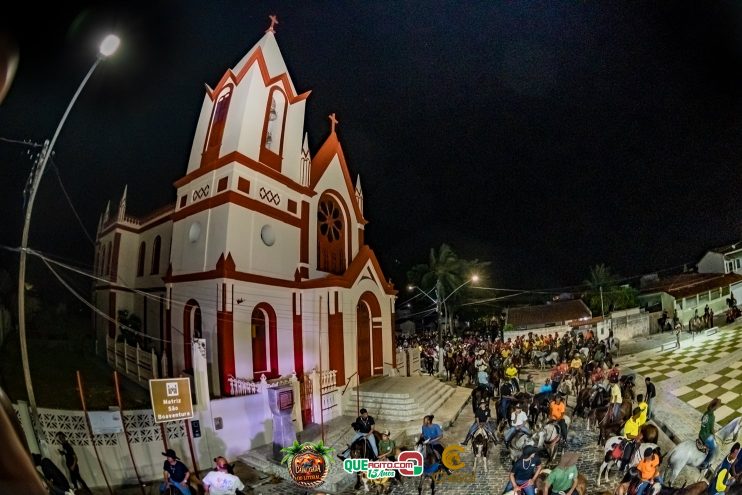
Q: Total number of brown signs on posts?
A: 1